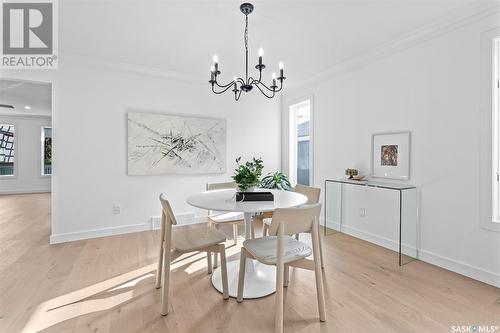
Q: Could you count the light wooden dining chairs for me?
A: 4